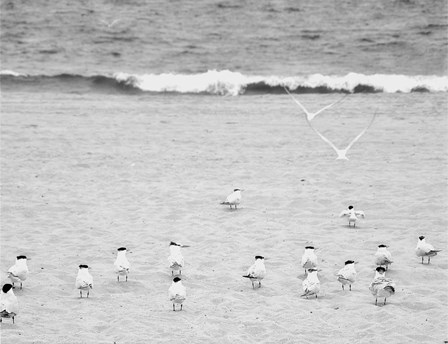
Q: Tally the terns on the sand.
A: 15